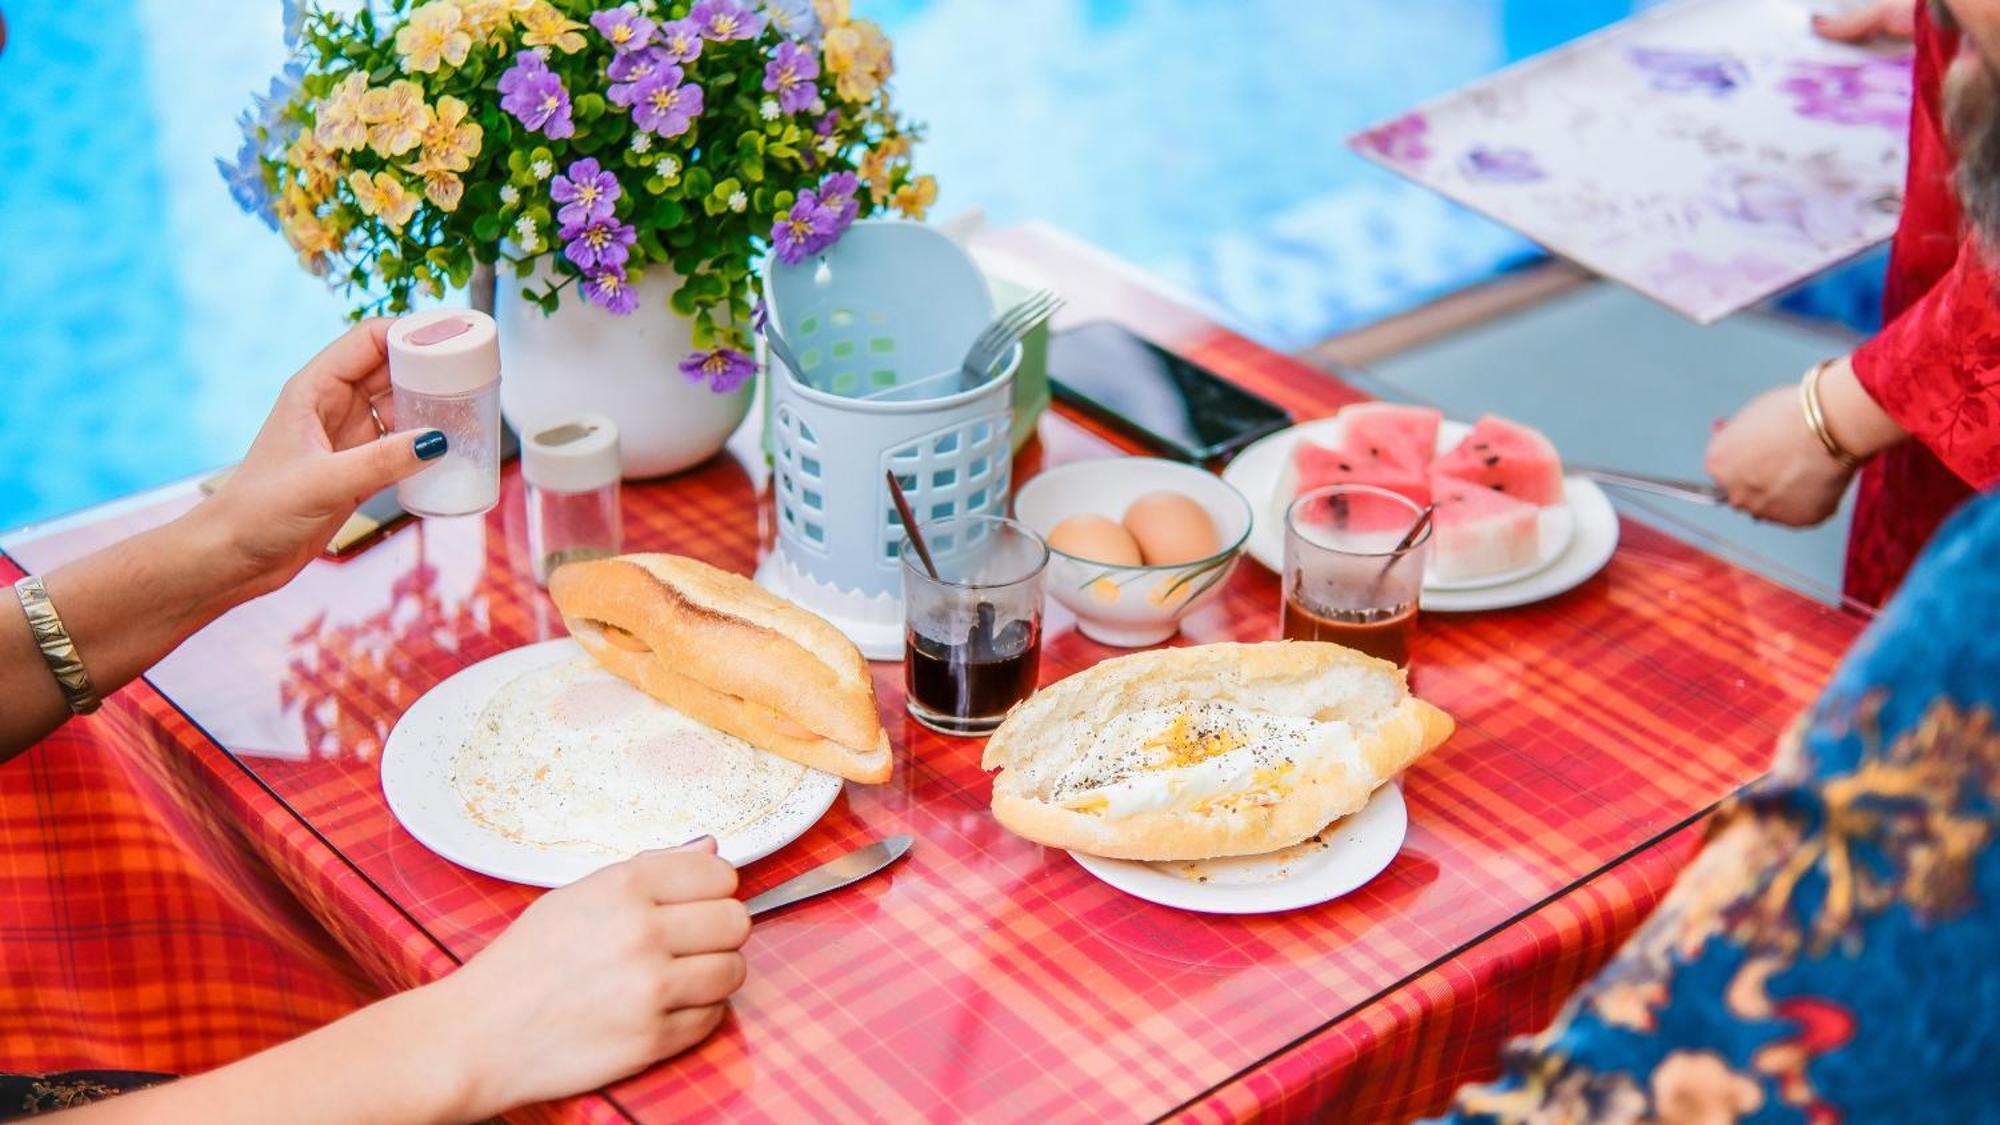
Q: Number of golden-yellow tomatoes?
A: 0